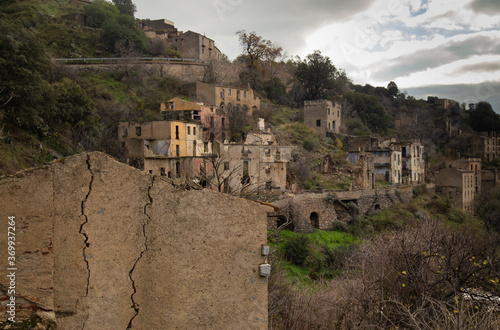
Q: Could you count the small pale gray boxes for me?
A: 2